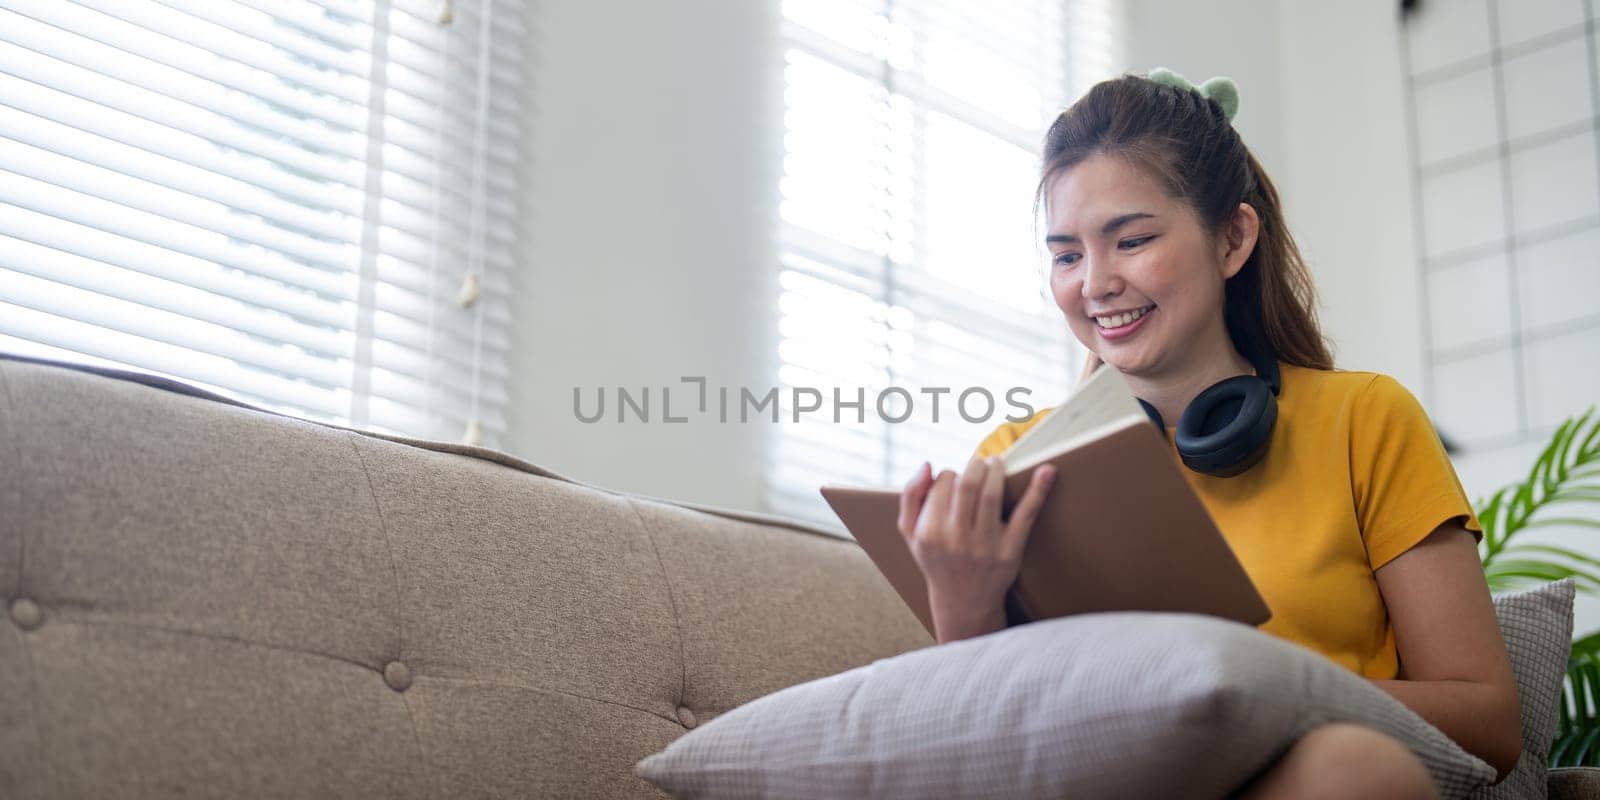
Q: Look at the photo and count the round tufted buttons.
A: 3